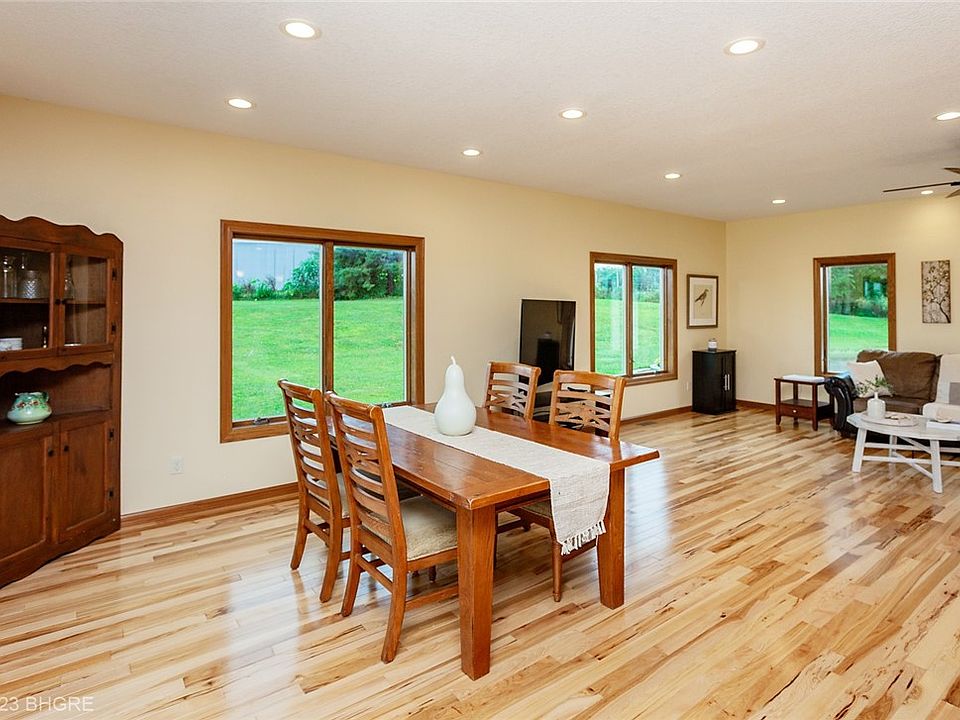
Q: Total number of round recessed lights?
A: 9